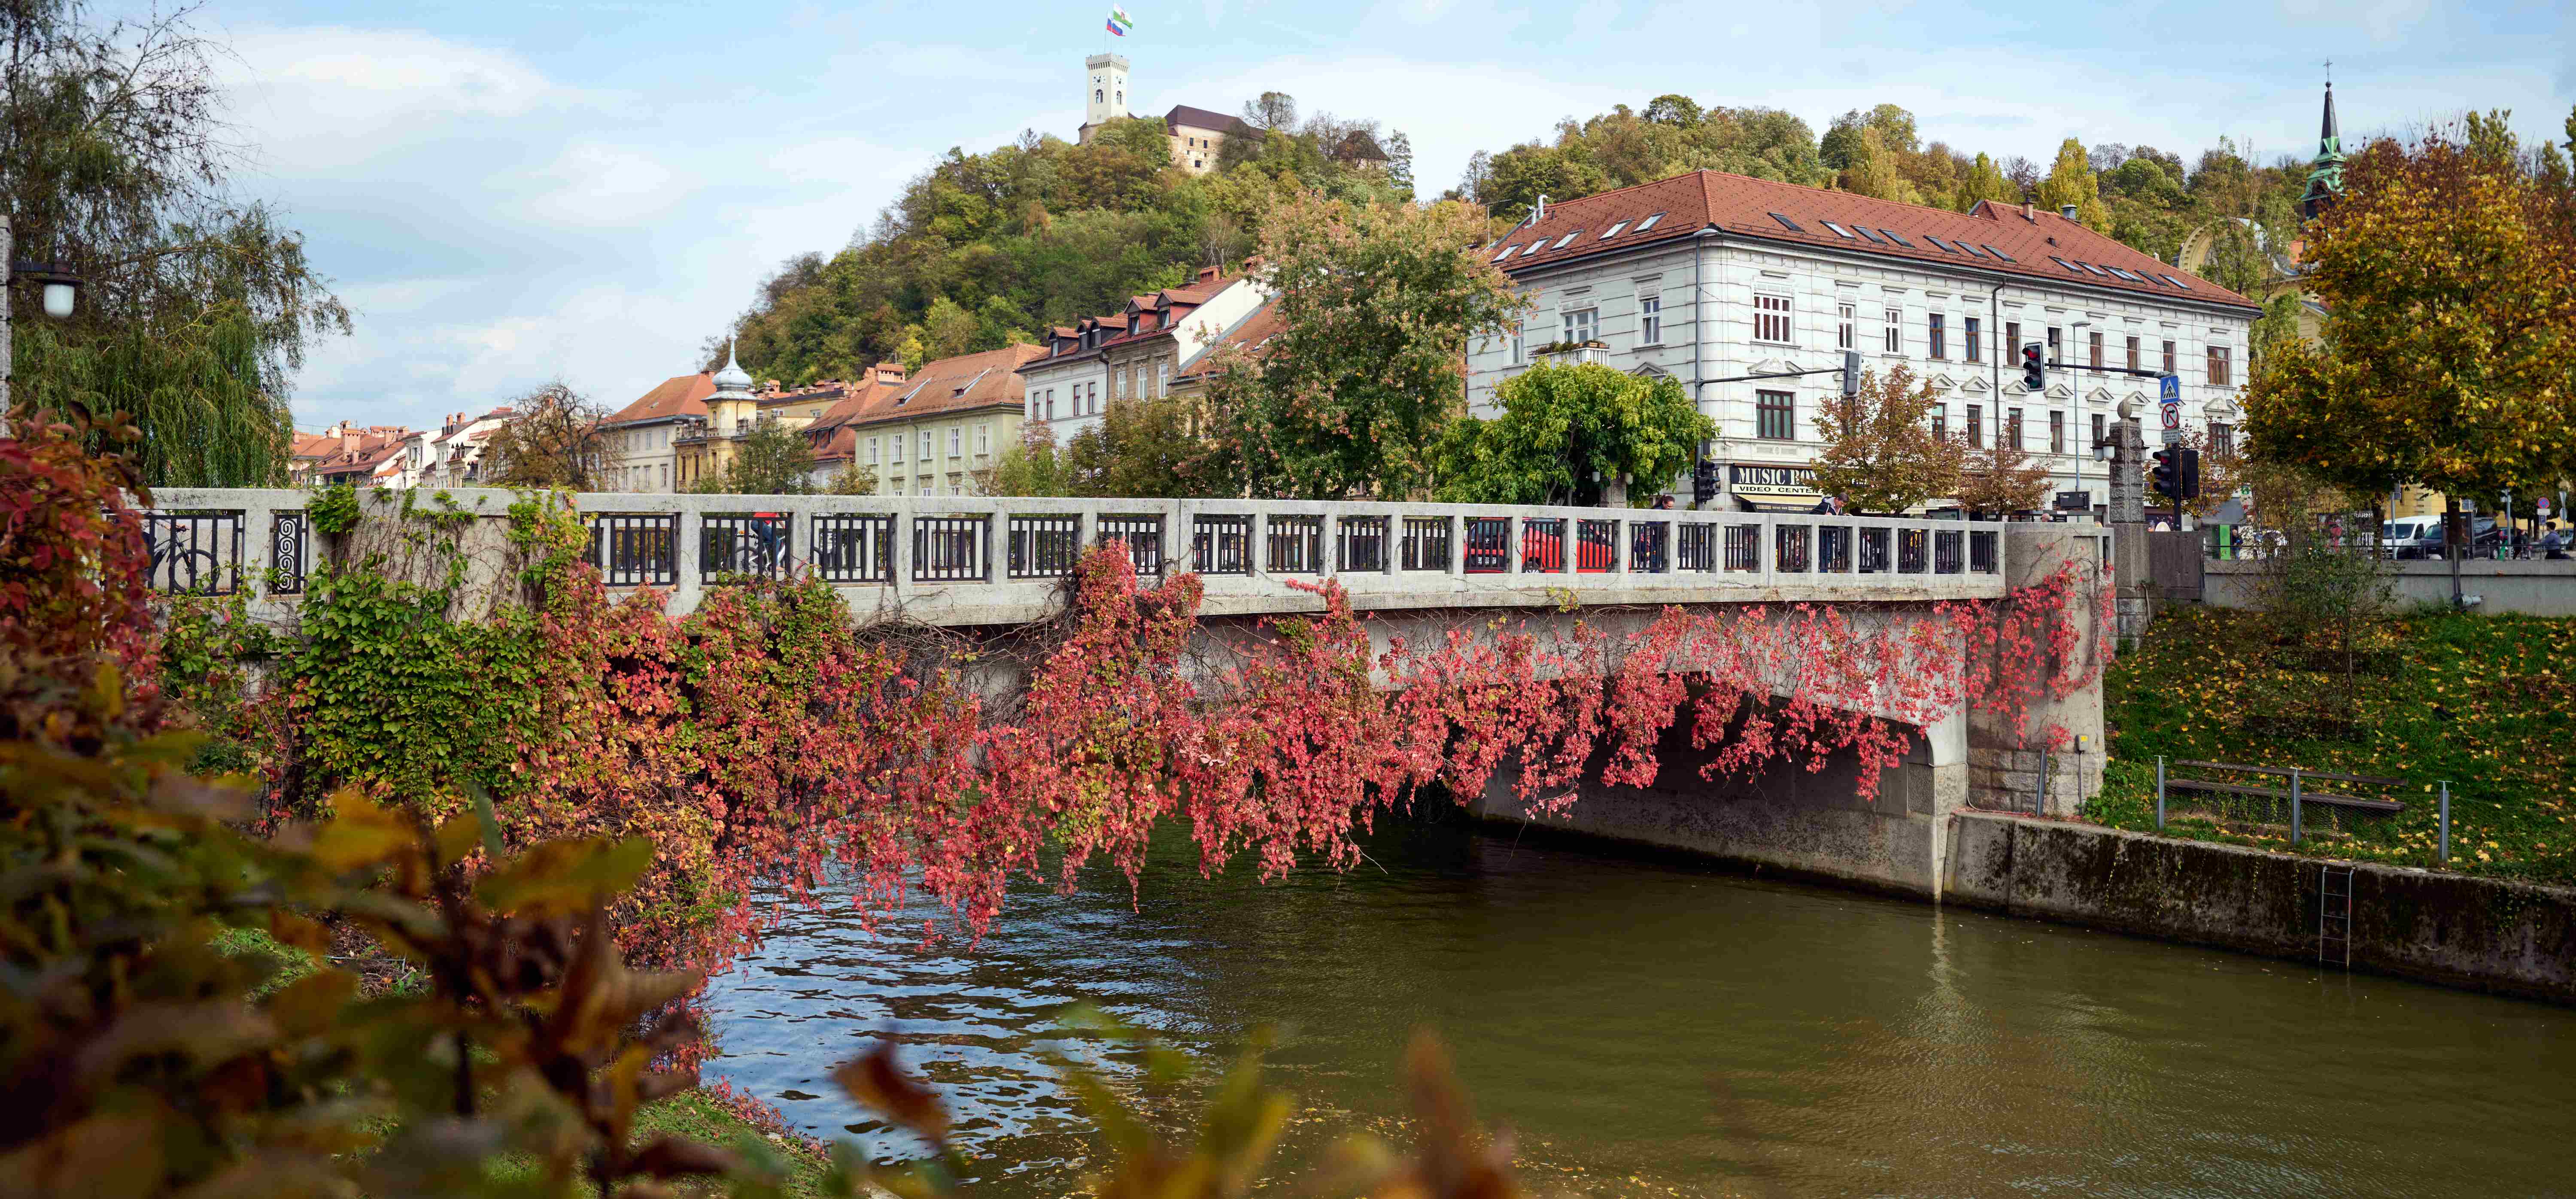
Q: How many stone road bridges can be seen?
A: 1